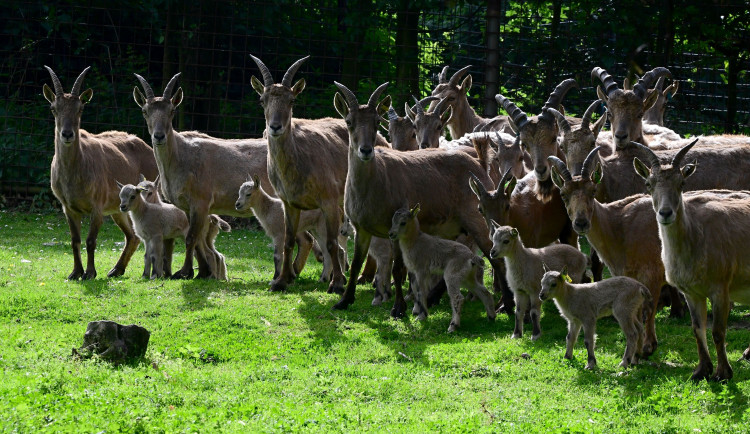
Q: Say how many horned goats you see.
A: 15